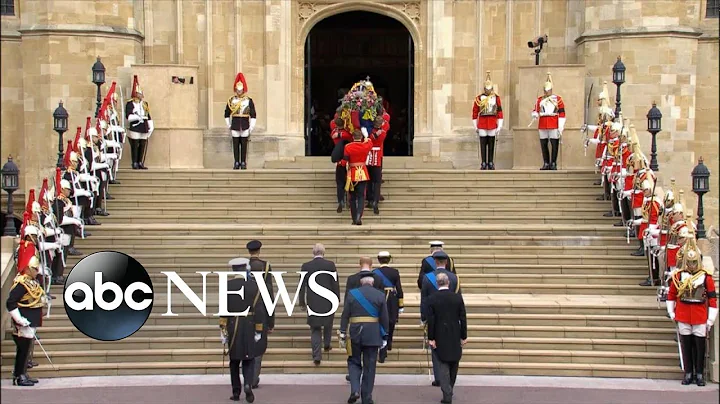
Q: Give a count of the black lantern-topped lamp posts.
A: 6